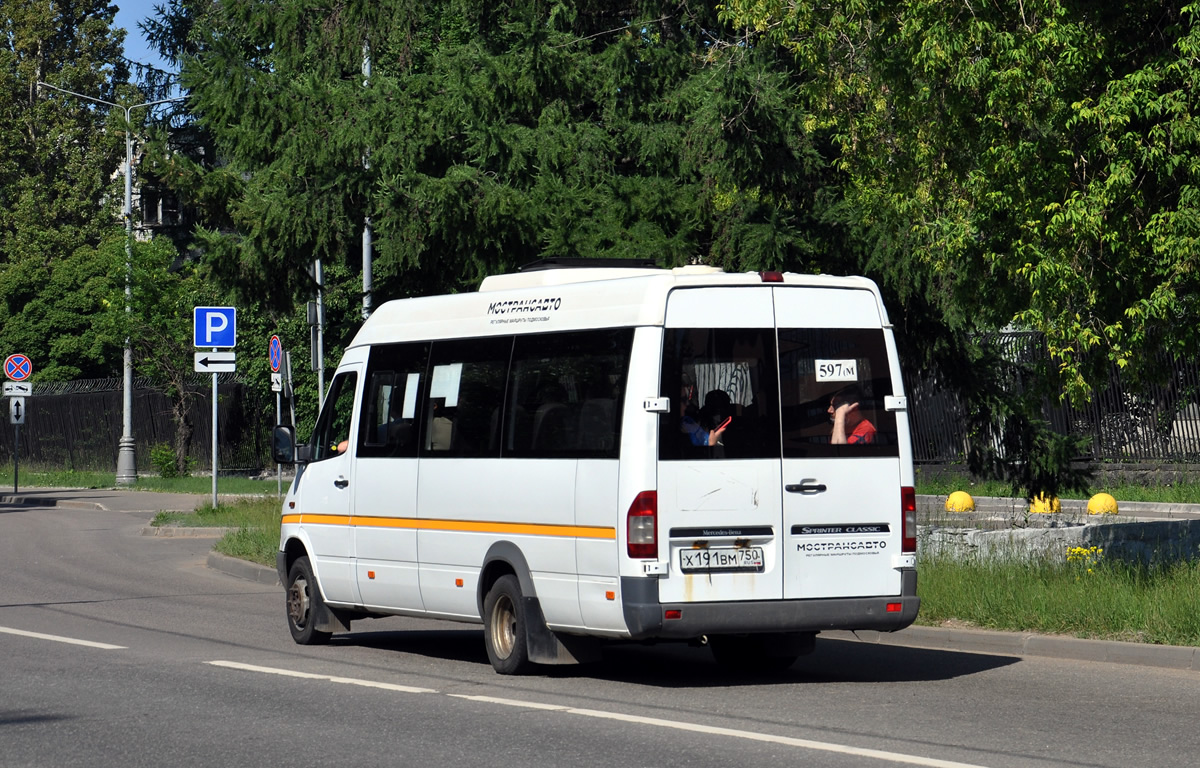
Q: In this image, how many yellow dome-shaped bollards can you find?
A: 3